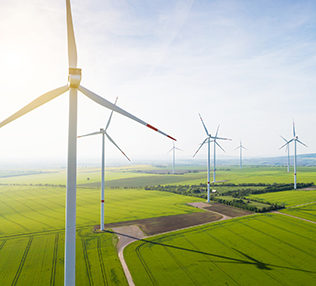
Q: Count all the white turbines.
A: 8